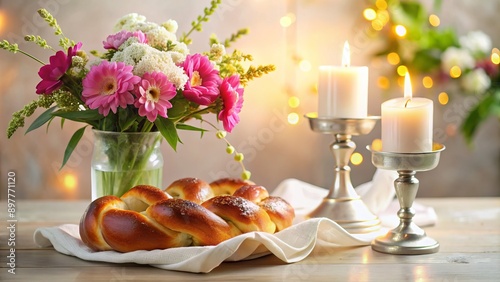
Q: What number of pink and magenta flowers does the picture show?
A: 6